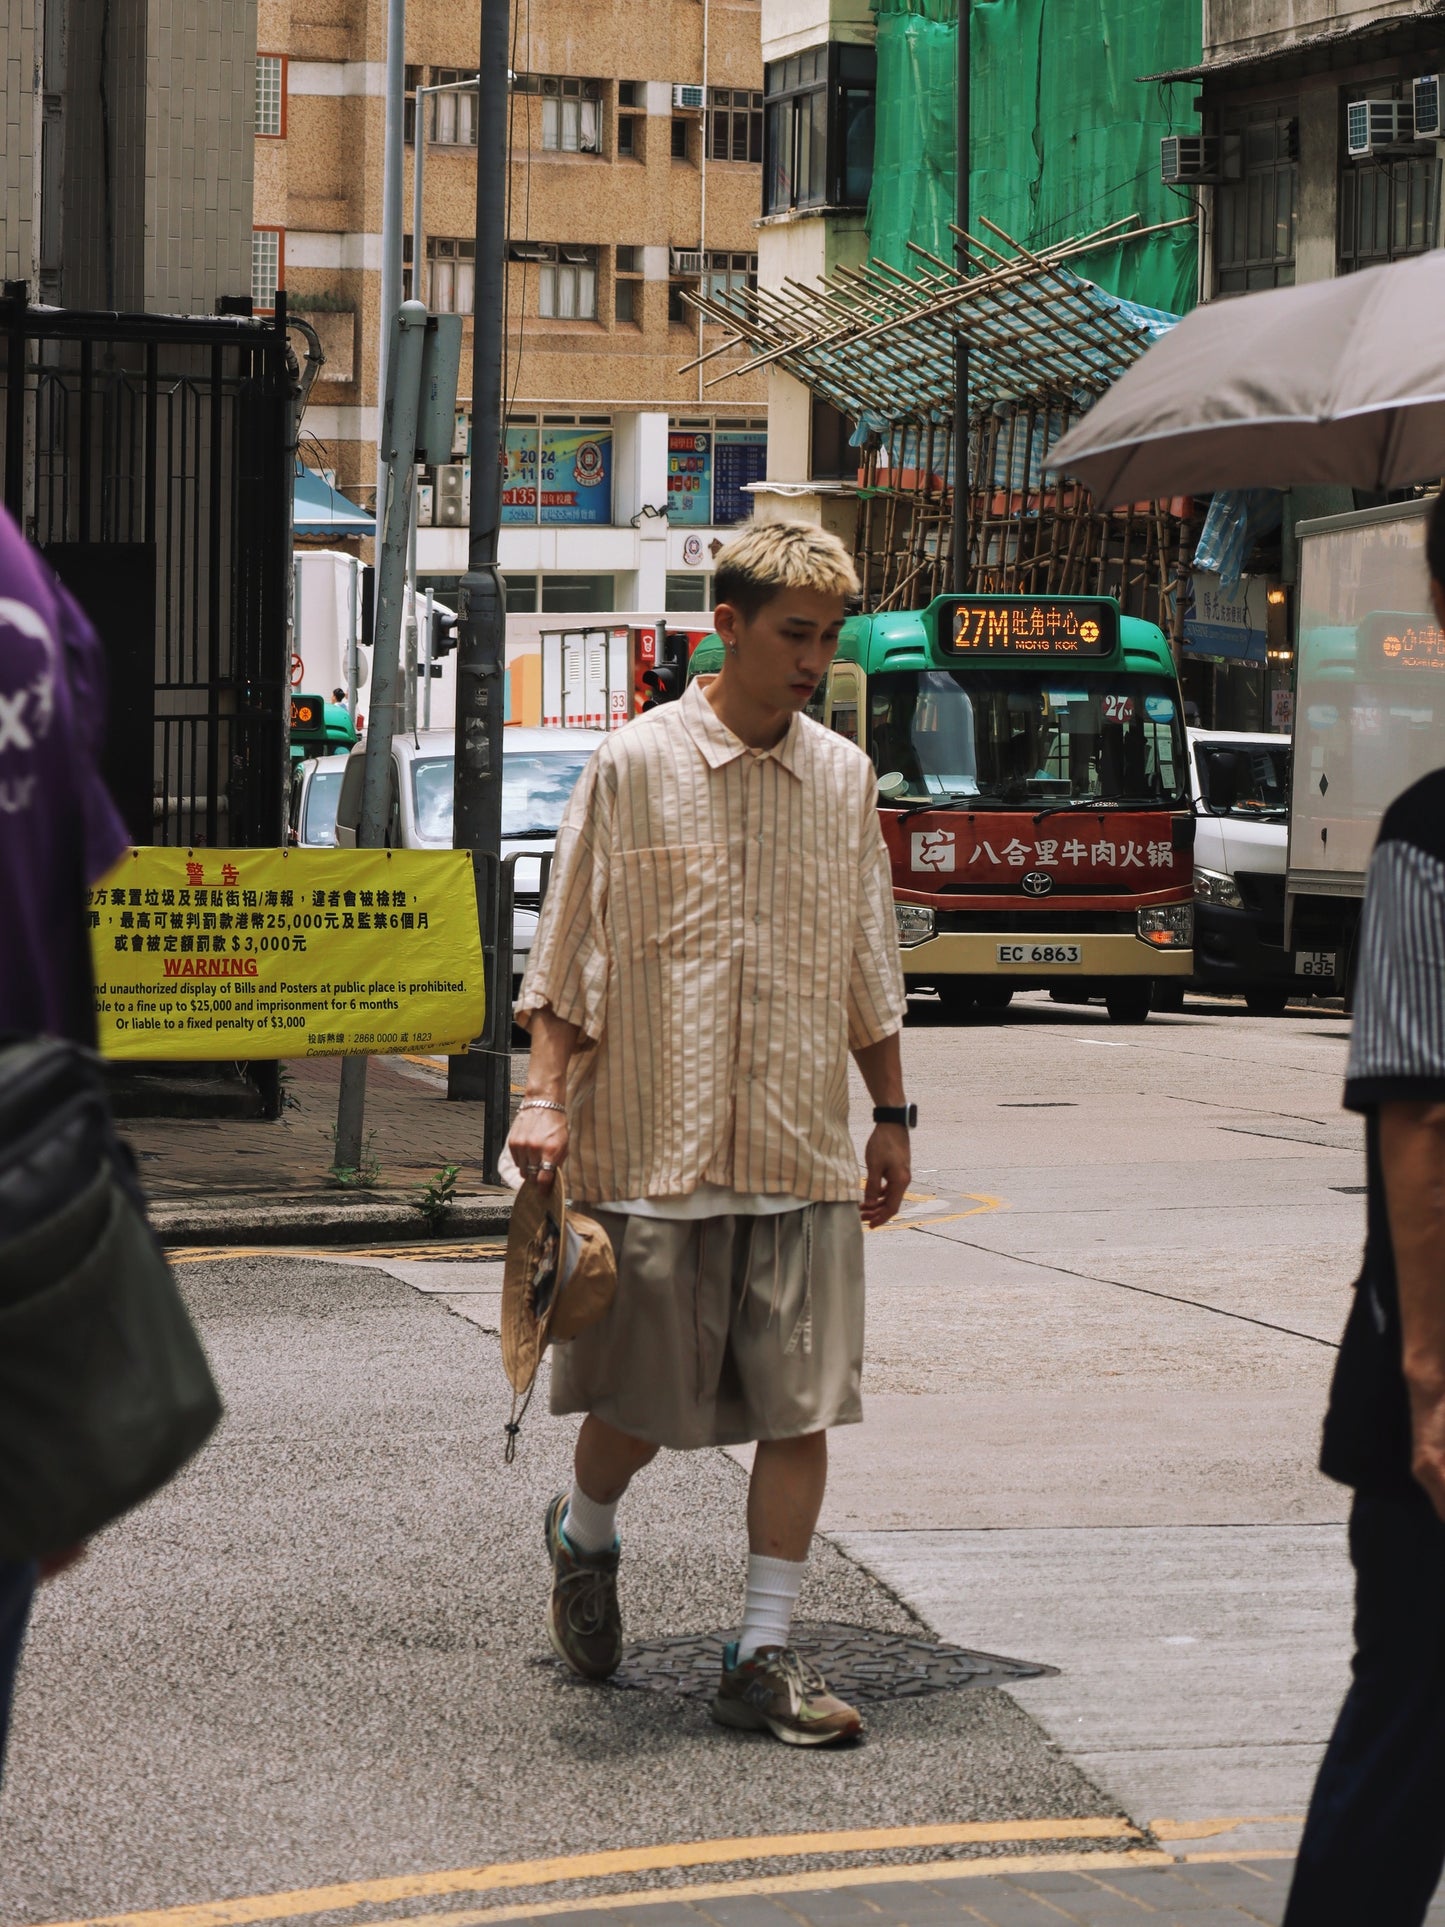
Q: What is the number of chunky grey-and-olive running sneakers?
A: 2